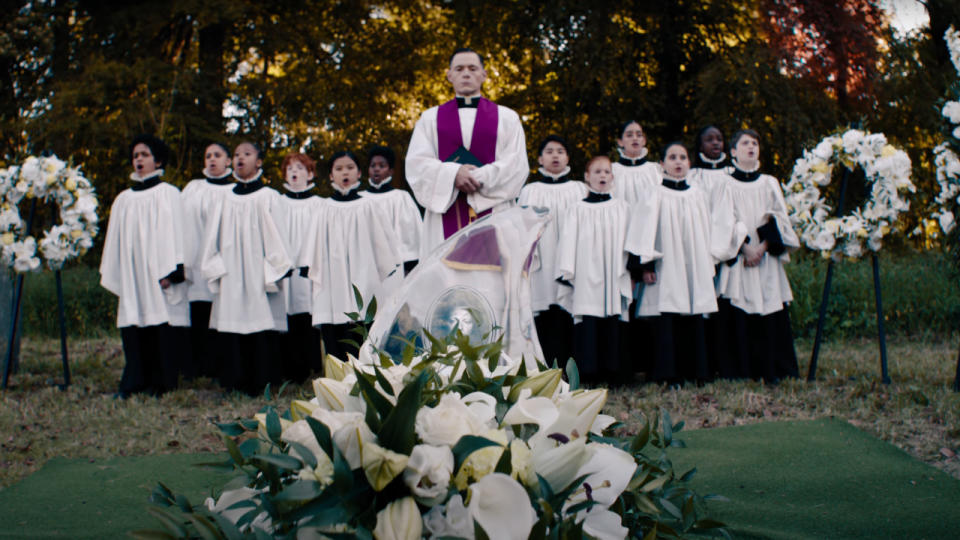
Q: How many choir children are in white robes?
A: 12